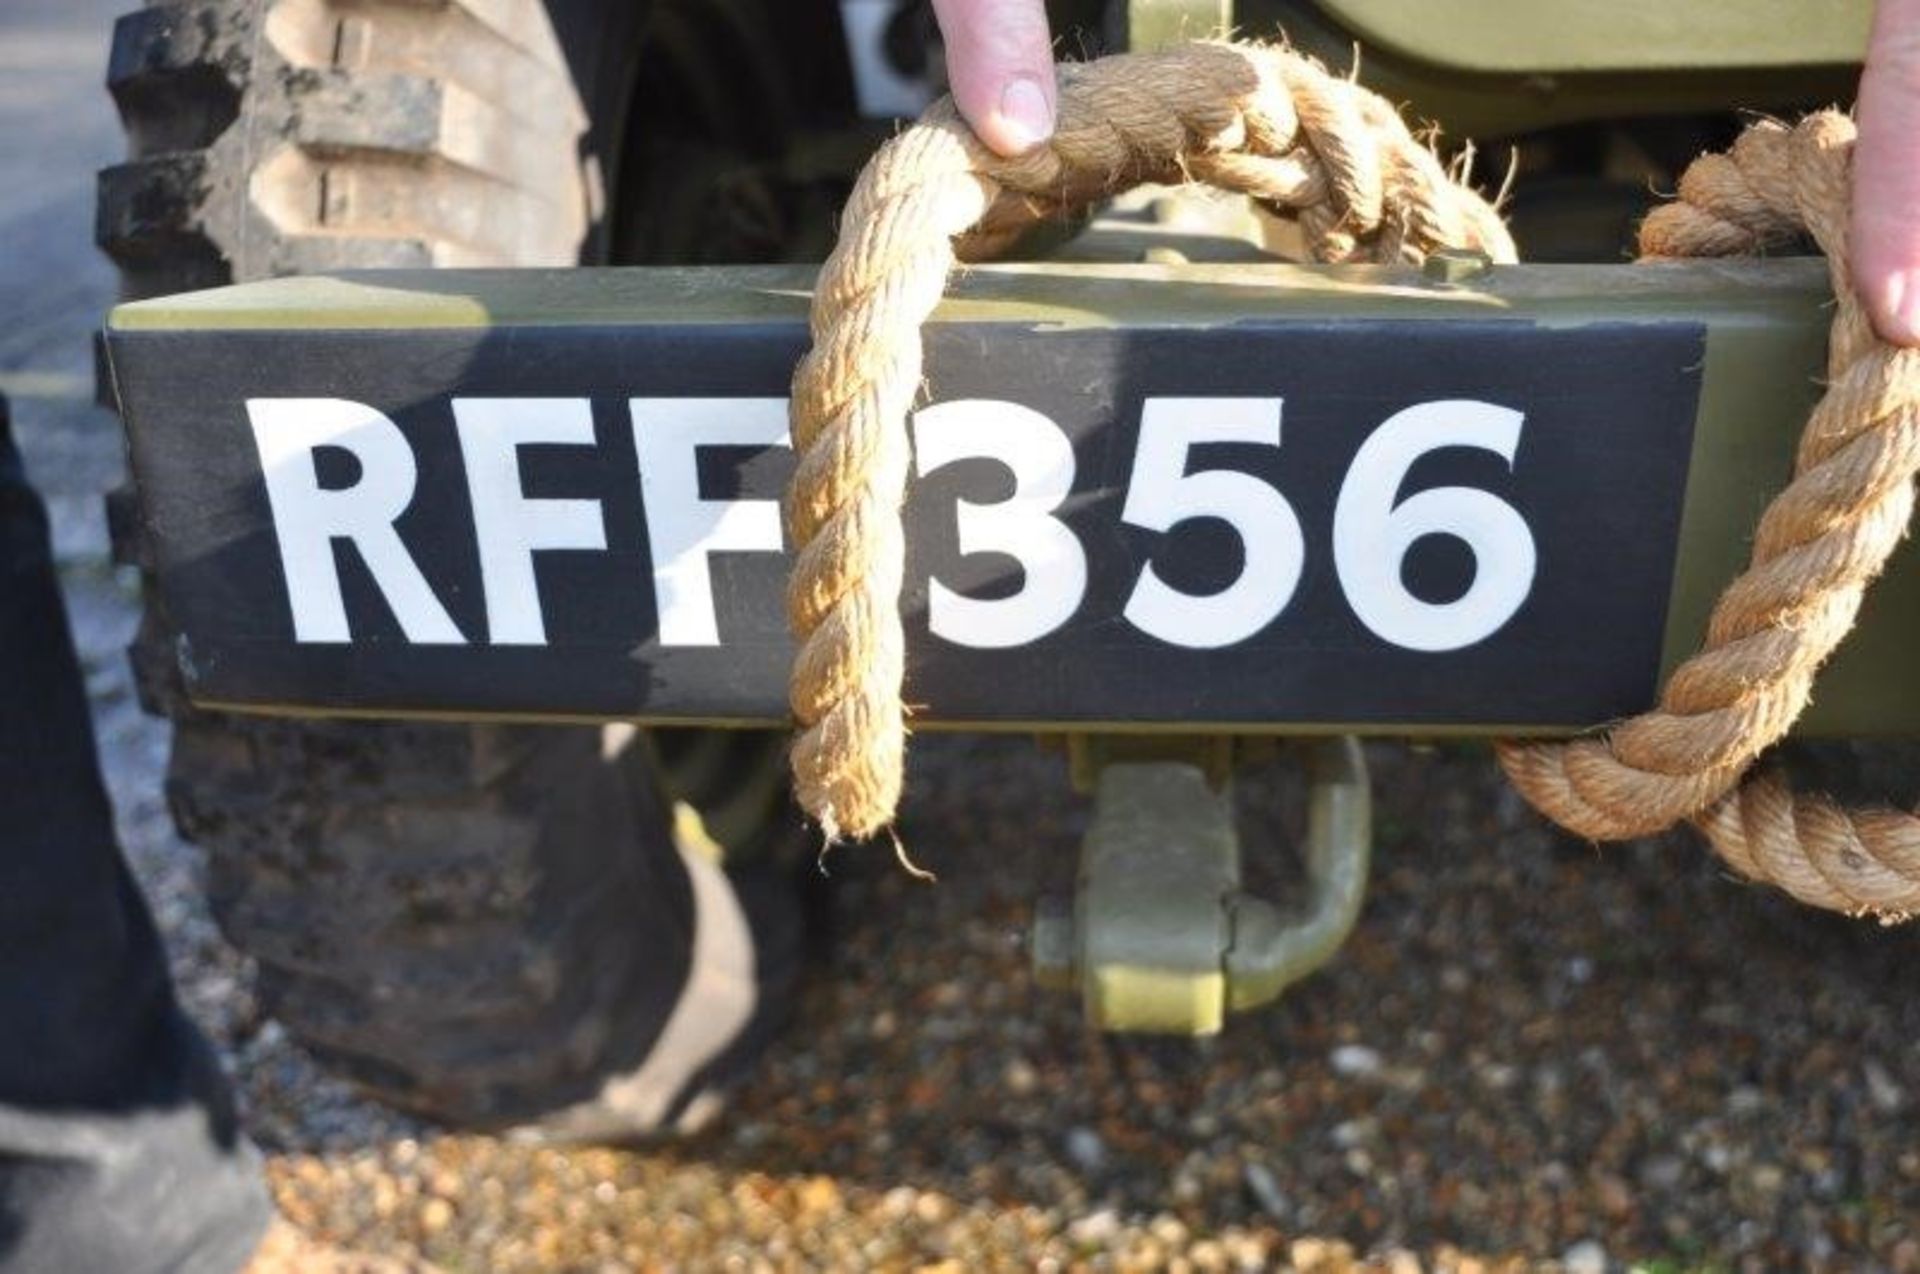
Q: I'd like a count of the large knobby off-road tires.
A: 1